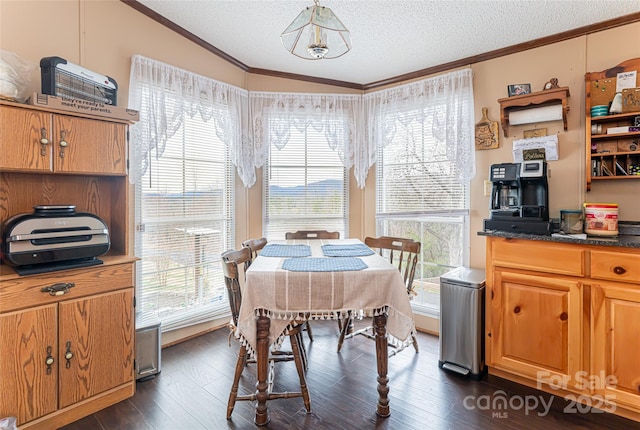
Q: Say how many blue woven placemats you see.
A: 3